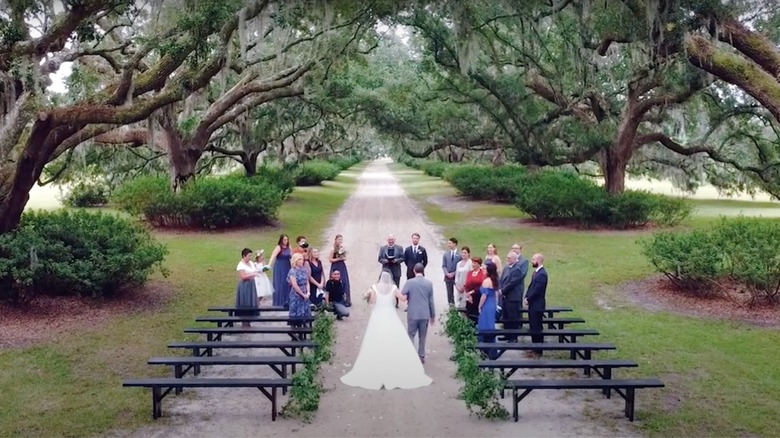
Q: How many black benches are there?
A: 12